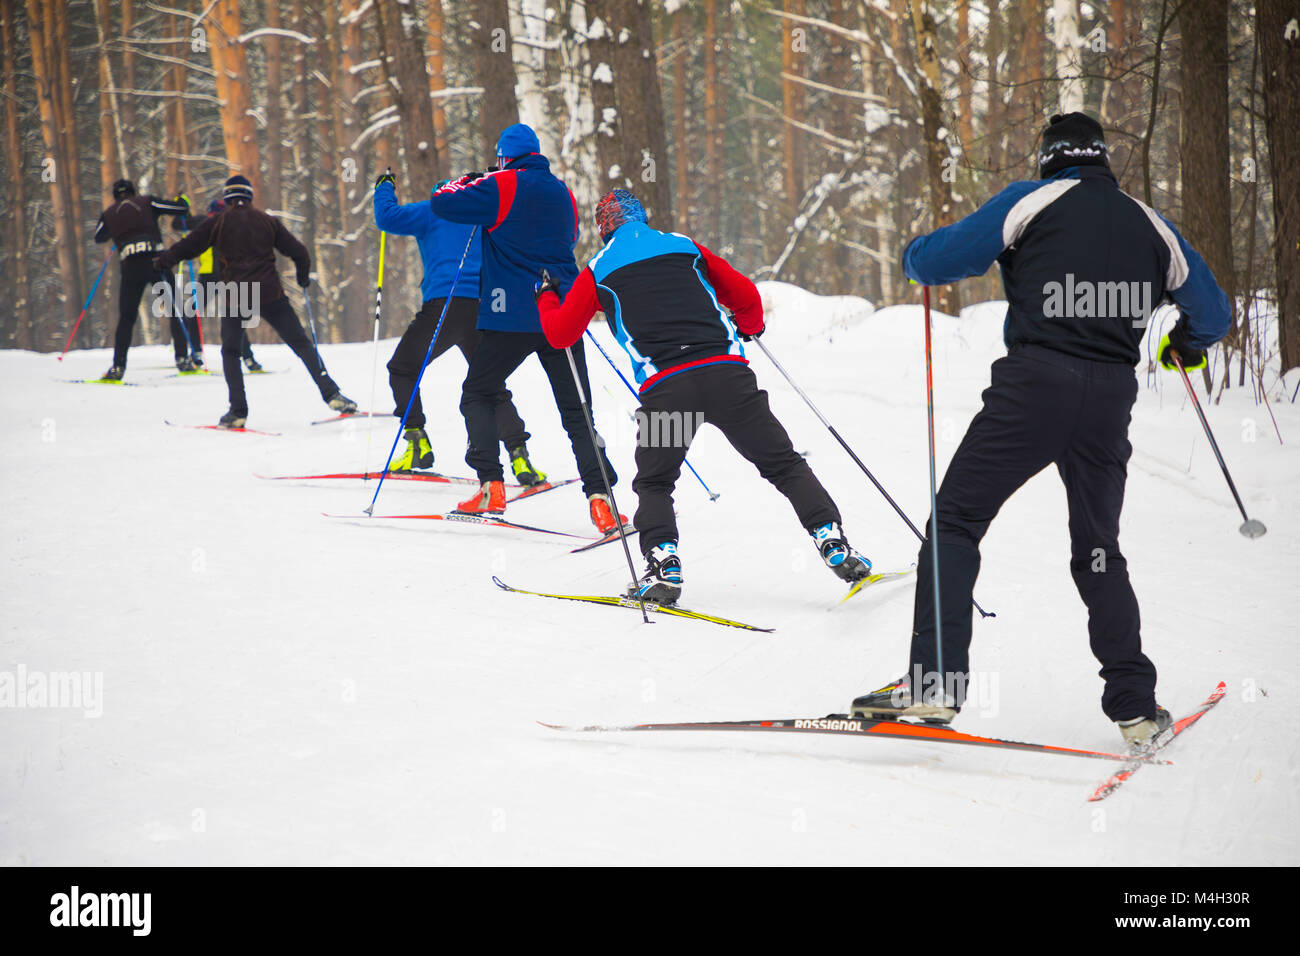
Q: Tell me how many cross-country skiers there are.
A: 7